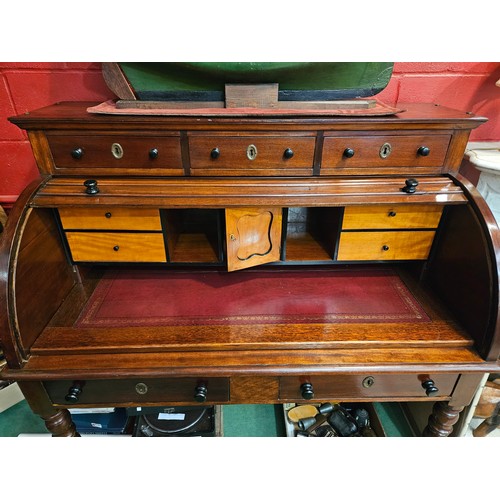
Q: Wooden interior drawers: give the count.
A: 4